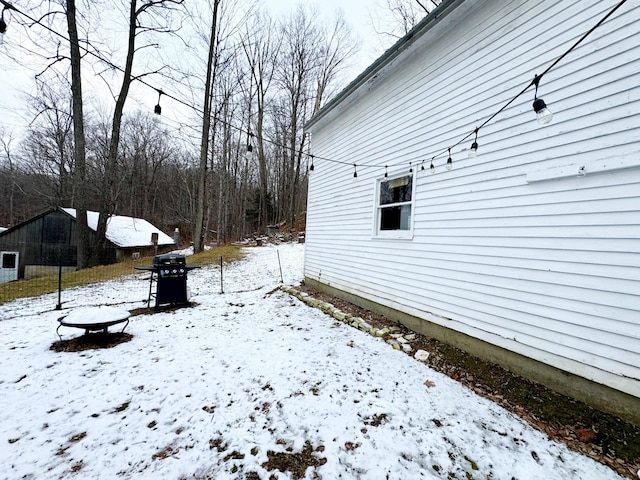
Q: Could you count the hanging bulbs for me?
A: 12